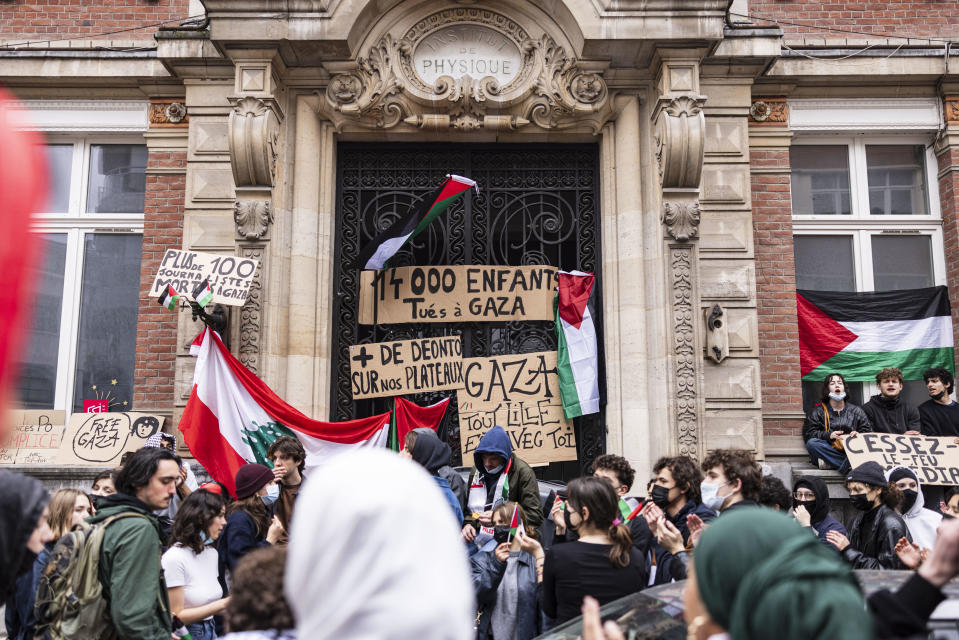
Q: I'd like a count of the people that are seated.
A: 3